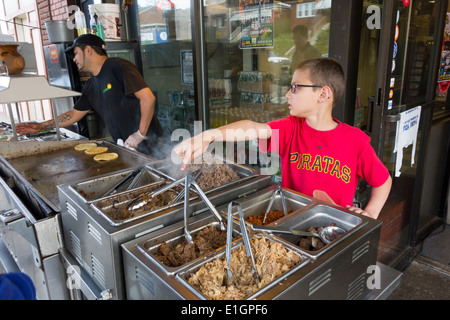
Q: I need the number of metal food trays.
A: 7